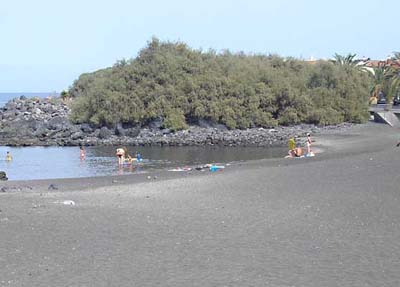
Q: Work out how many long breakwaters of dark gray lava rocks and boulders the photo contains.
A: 1